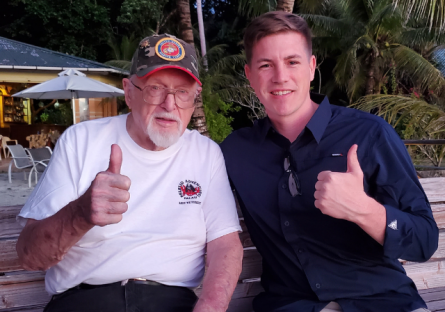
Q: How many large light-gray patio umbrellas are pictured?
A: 1